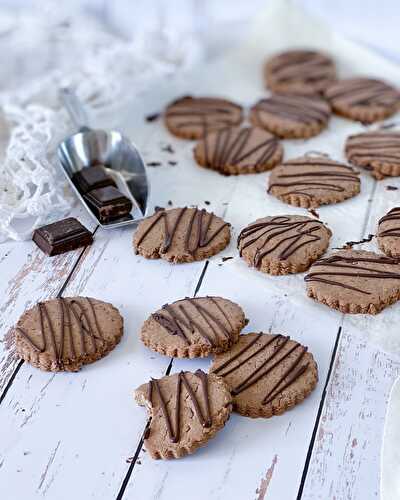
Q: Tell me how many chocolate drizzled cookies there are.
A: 15